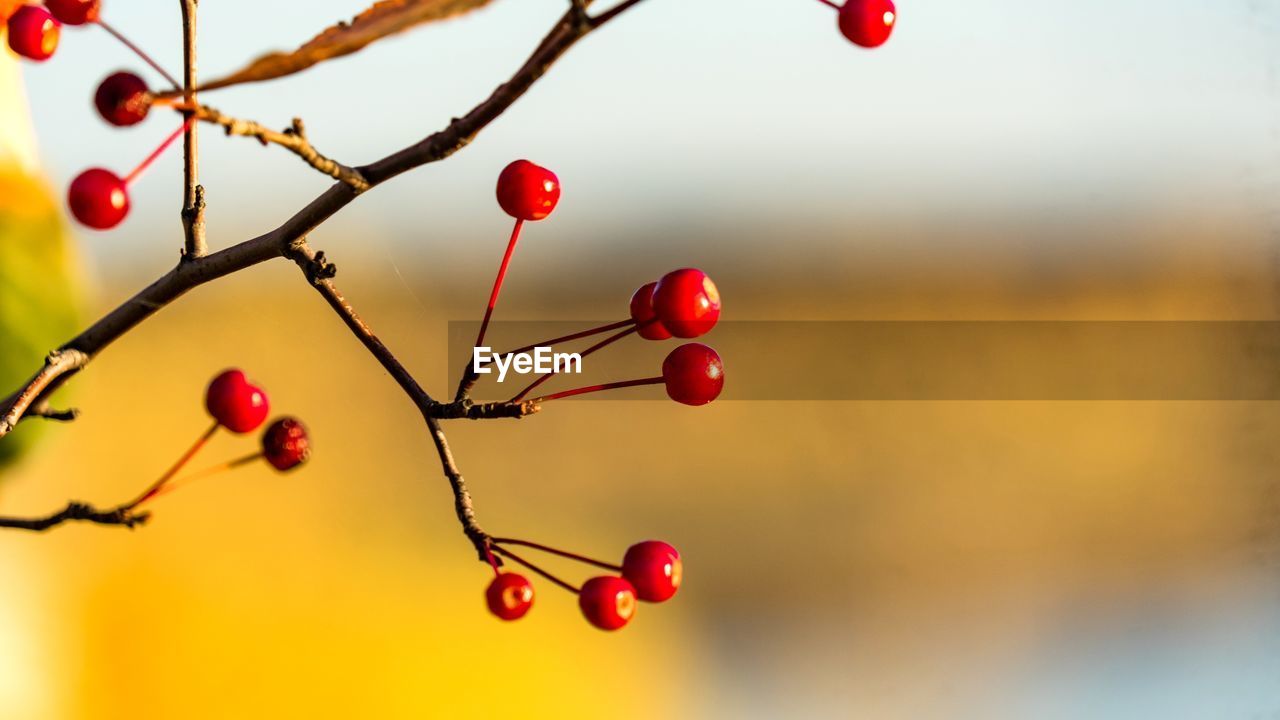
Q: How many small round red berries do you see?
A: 14